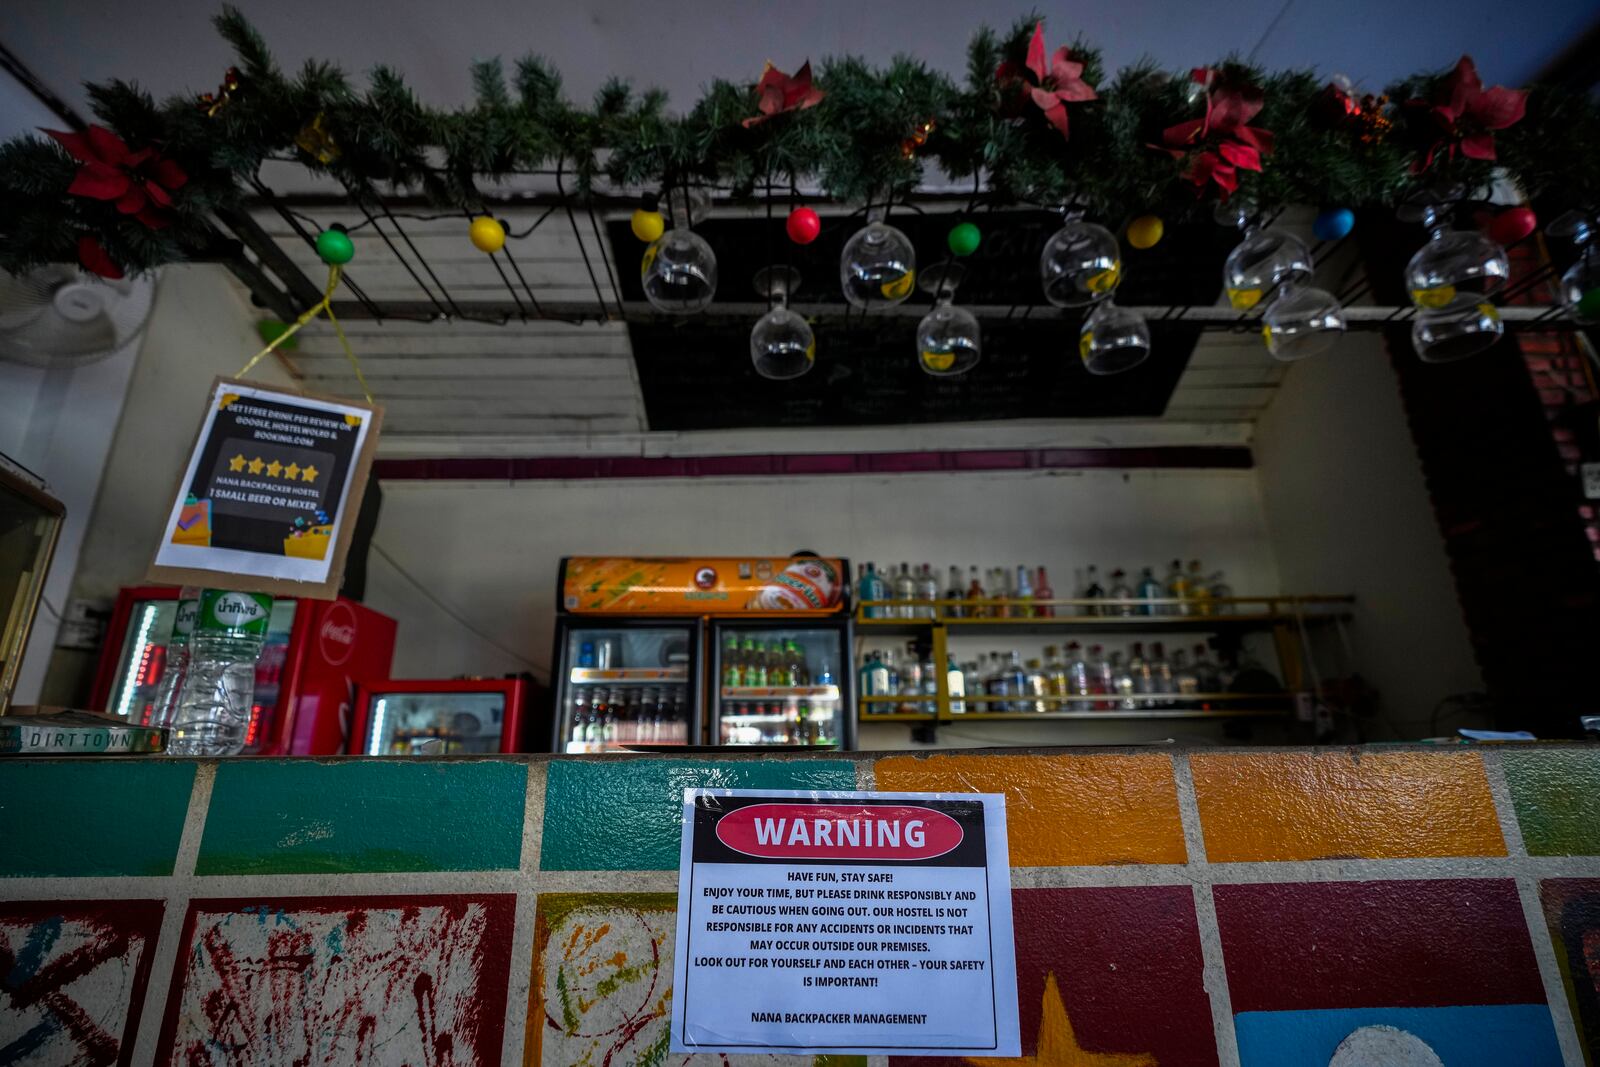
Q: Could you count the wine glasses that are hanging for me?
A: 11